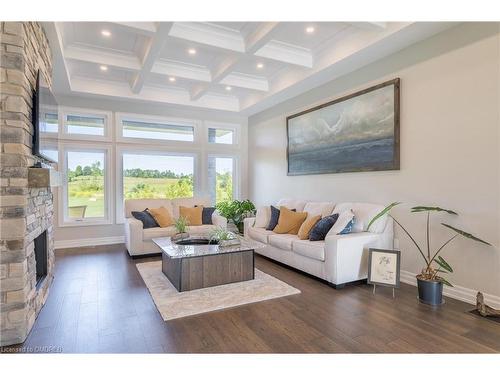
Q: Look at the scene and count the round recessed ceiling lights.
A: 7